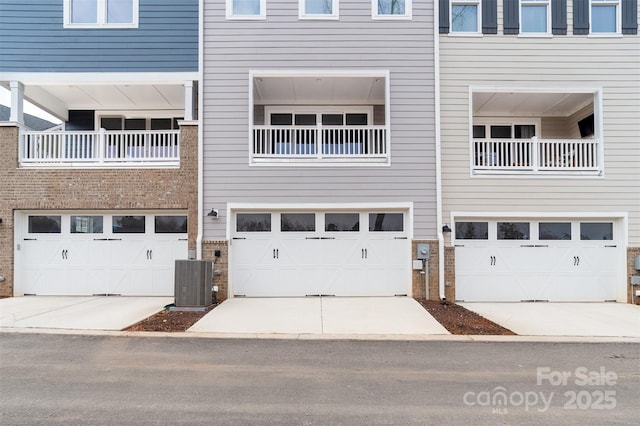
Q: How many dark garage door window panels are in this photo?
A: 12